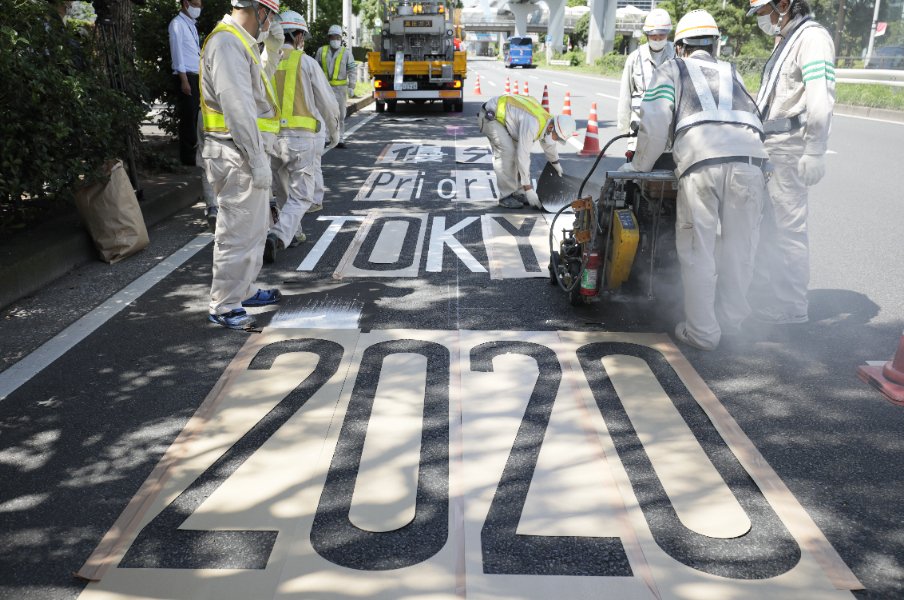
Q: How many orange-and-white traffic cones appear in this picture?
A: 8